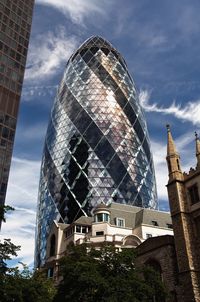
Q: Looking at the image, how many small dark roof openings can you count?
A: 2